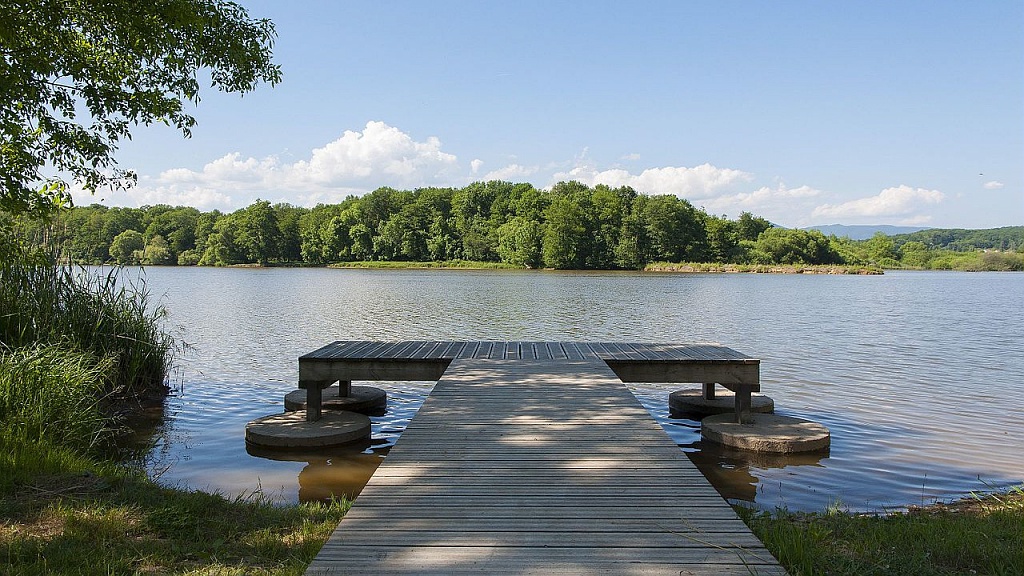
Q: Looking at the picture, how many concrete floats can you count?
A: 4